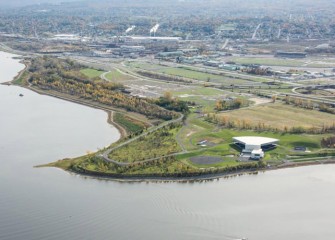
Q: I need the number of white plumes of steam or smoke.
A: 2